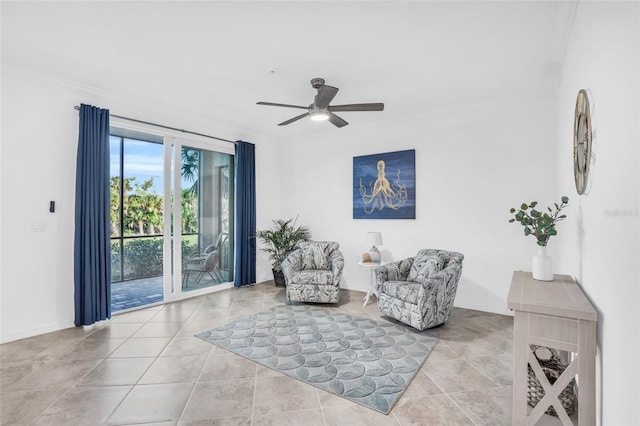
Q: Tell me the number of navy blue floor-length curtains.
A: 2